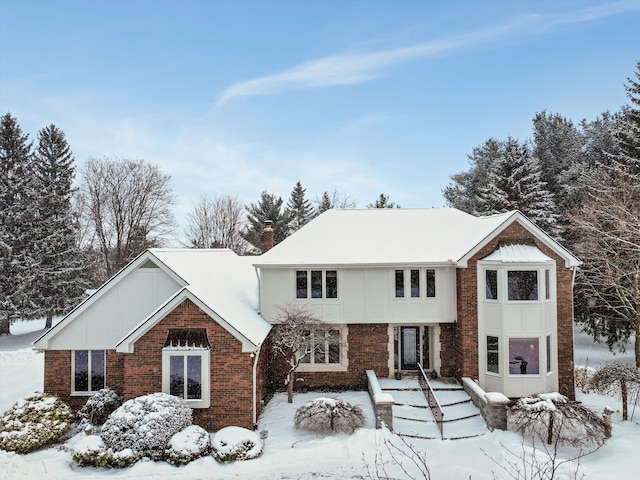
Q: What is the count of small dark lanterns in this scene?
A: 2